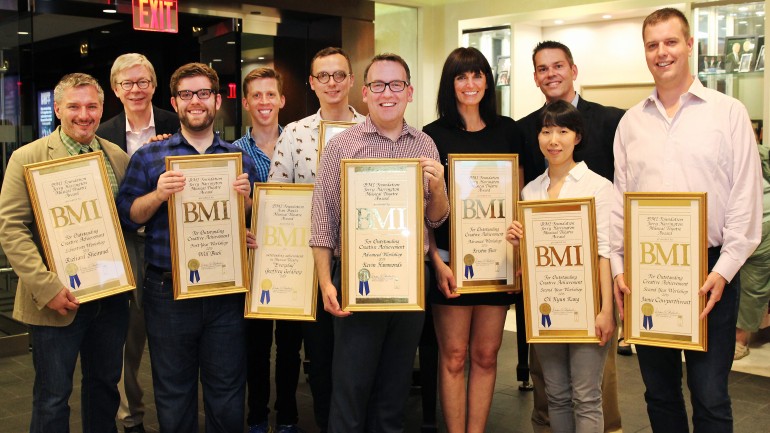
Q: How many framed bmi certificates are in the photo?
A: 8